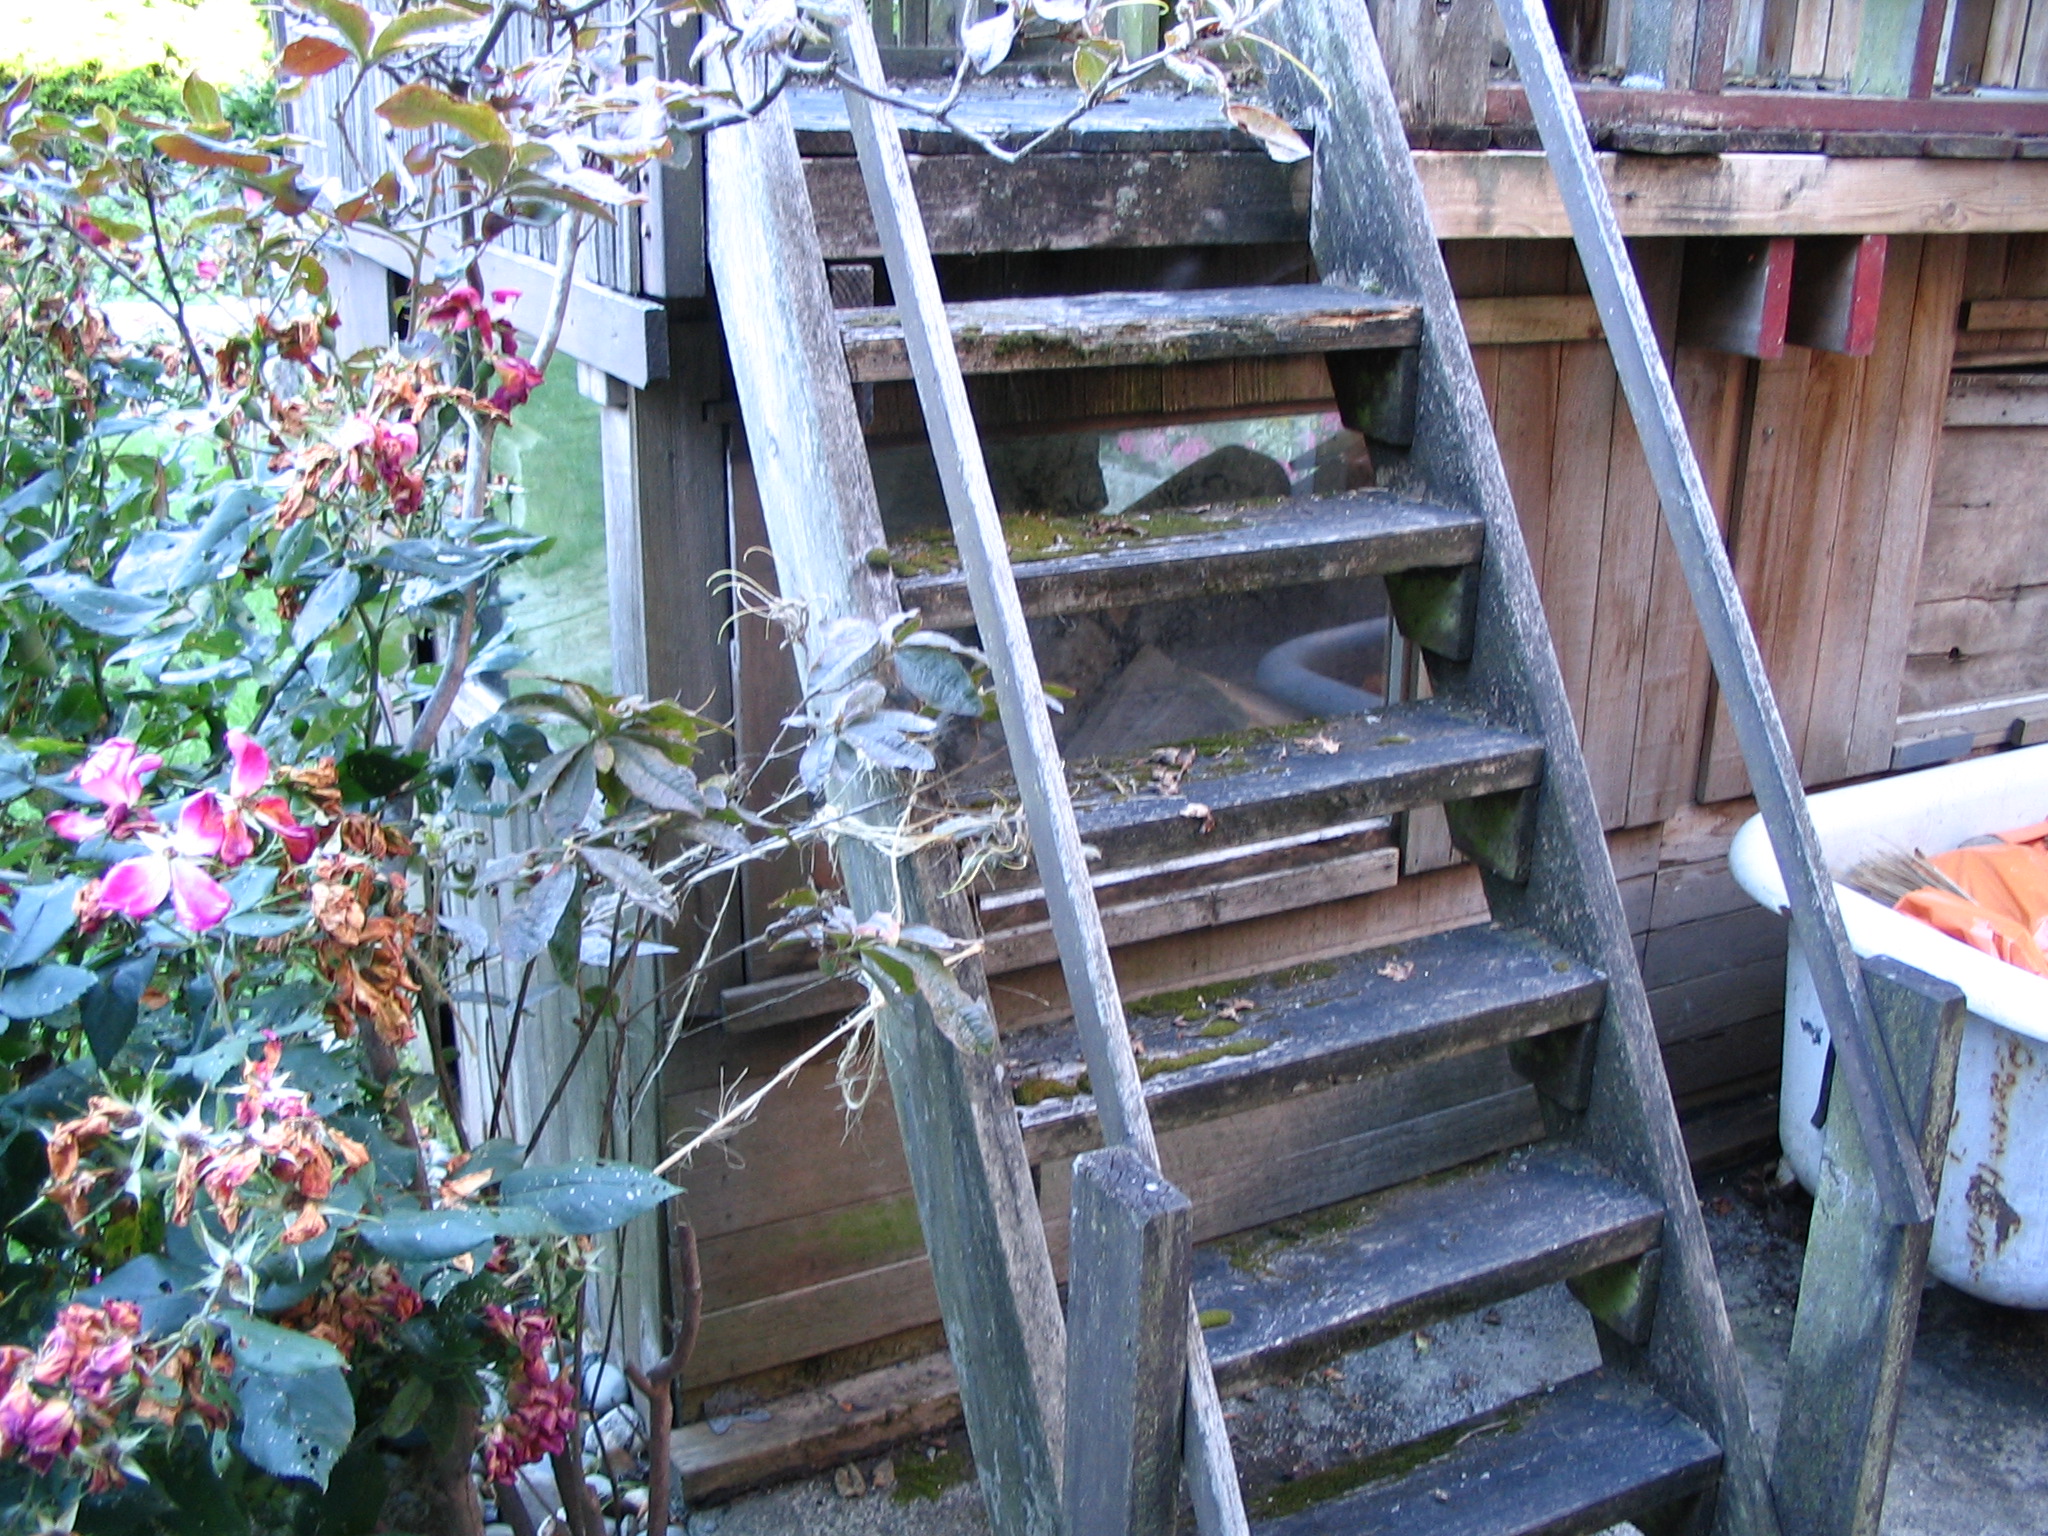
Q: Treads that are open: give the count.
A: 6